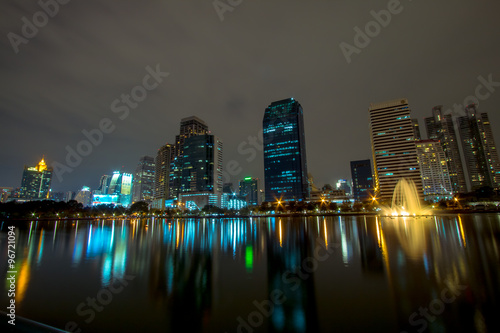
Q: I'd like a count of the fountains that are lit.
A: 1